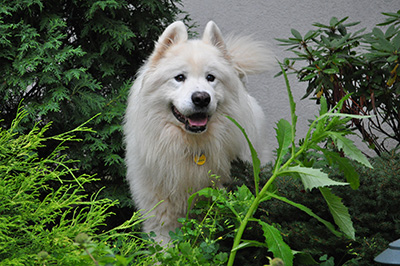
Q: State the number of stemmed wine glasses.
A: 0